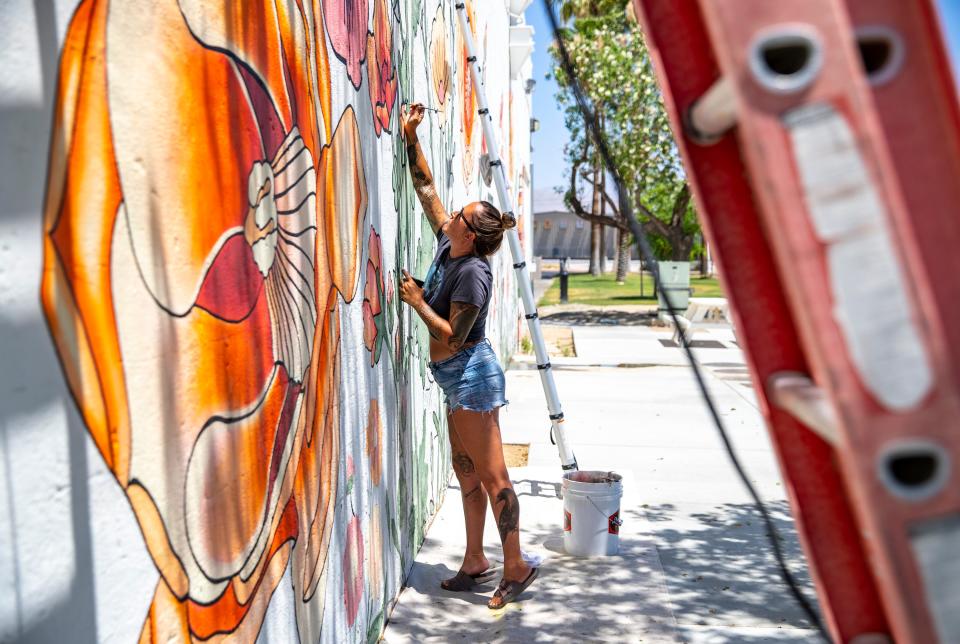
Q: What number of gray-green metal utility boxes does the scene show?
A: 1